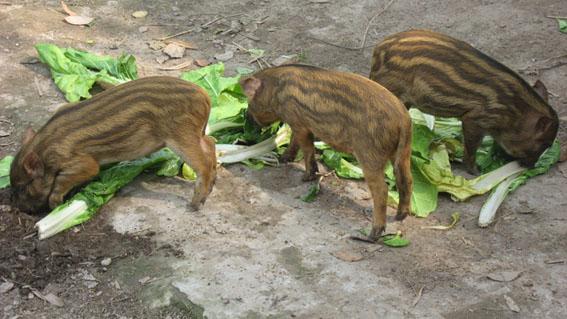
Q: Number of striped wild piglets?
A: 3